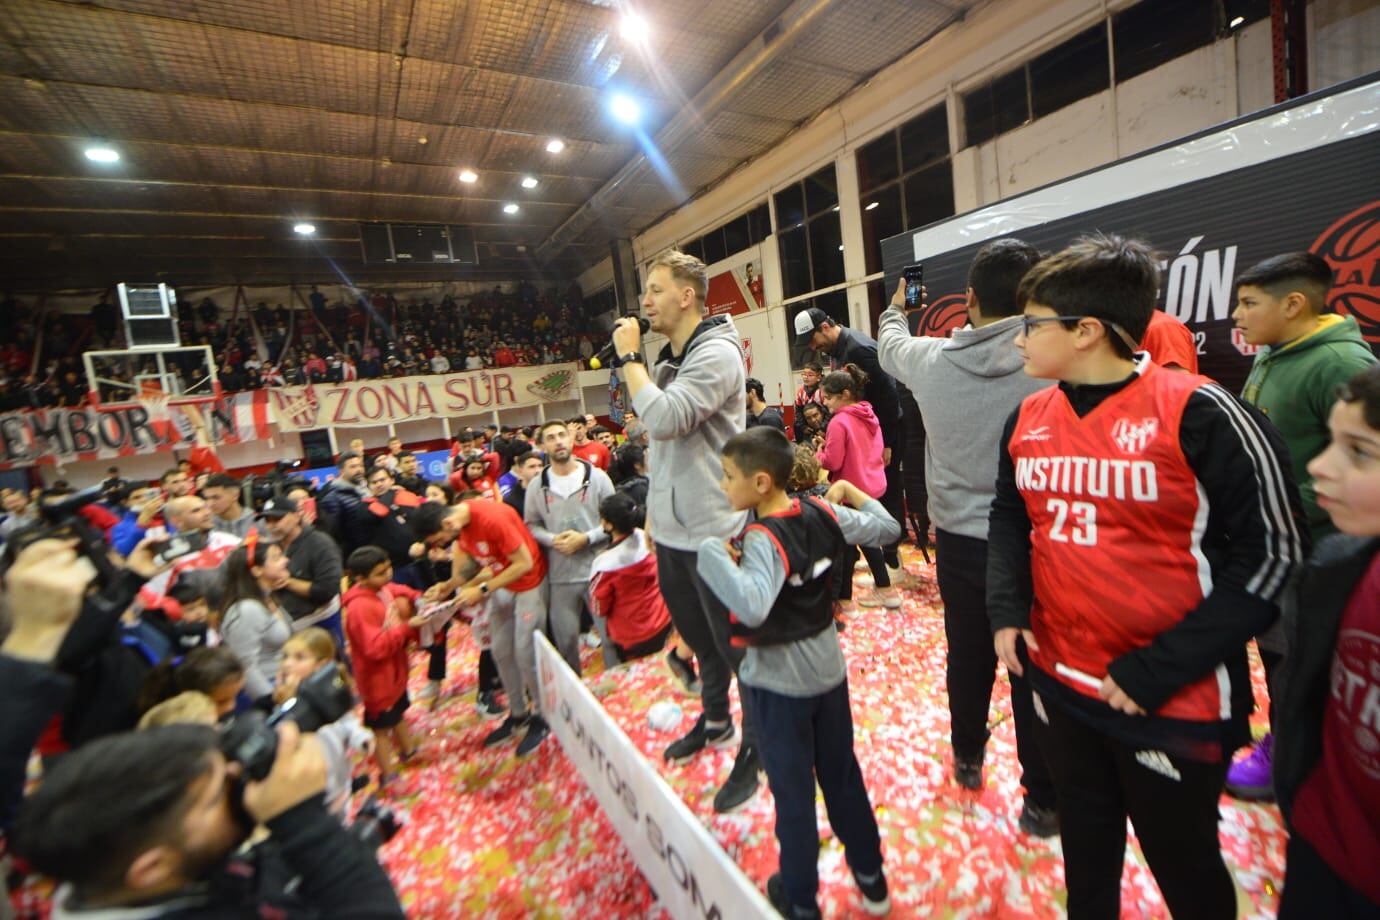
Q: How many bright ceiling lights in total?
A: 8